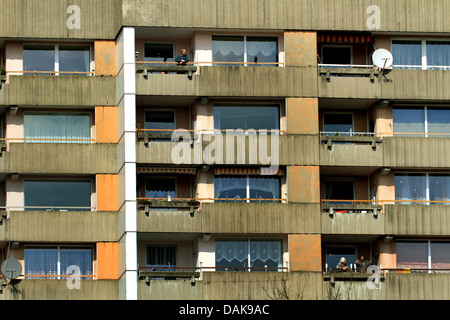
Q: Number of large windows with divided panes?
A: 9